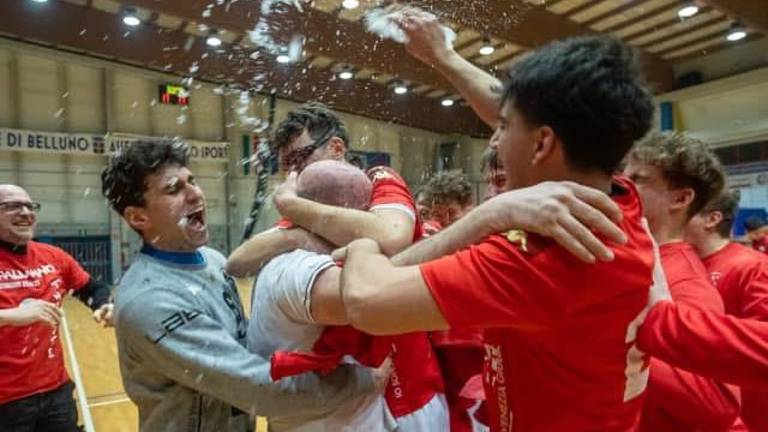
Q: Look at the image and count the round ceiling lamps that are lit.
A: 11